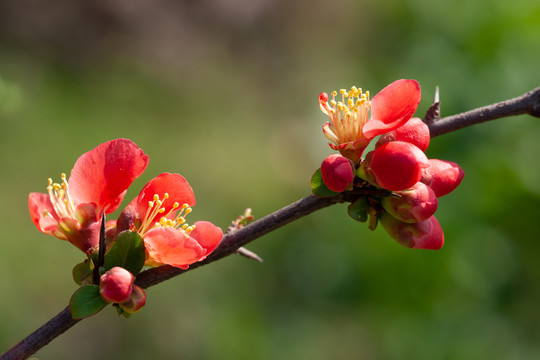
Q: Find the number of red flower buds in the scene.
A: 8